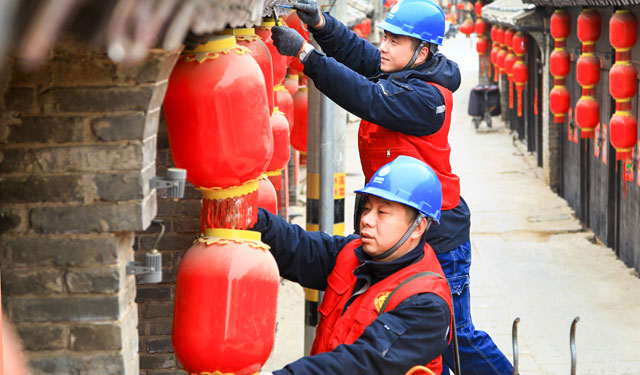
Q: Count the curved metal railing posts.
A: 2